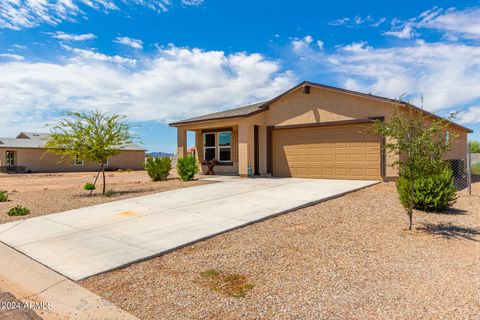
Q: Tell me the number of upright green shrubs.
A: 3